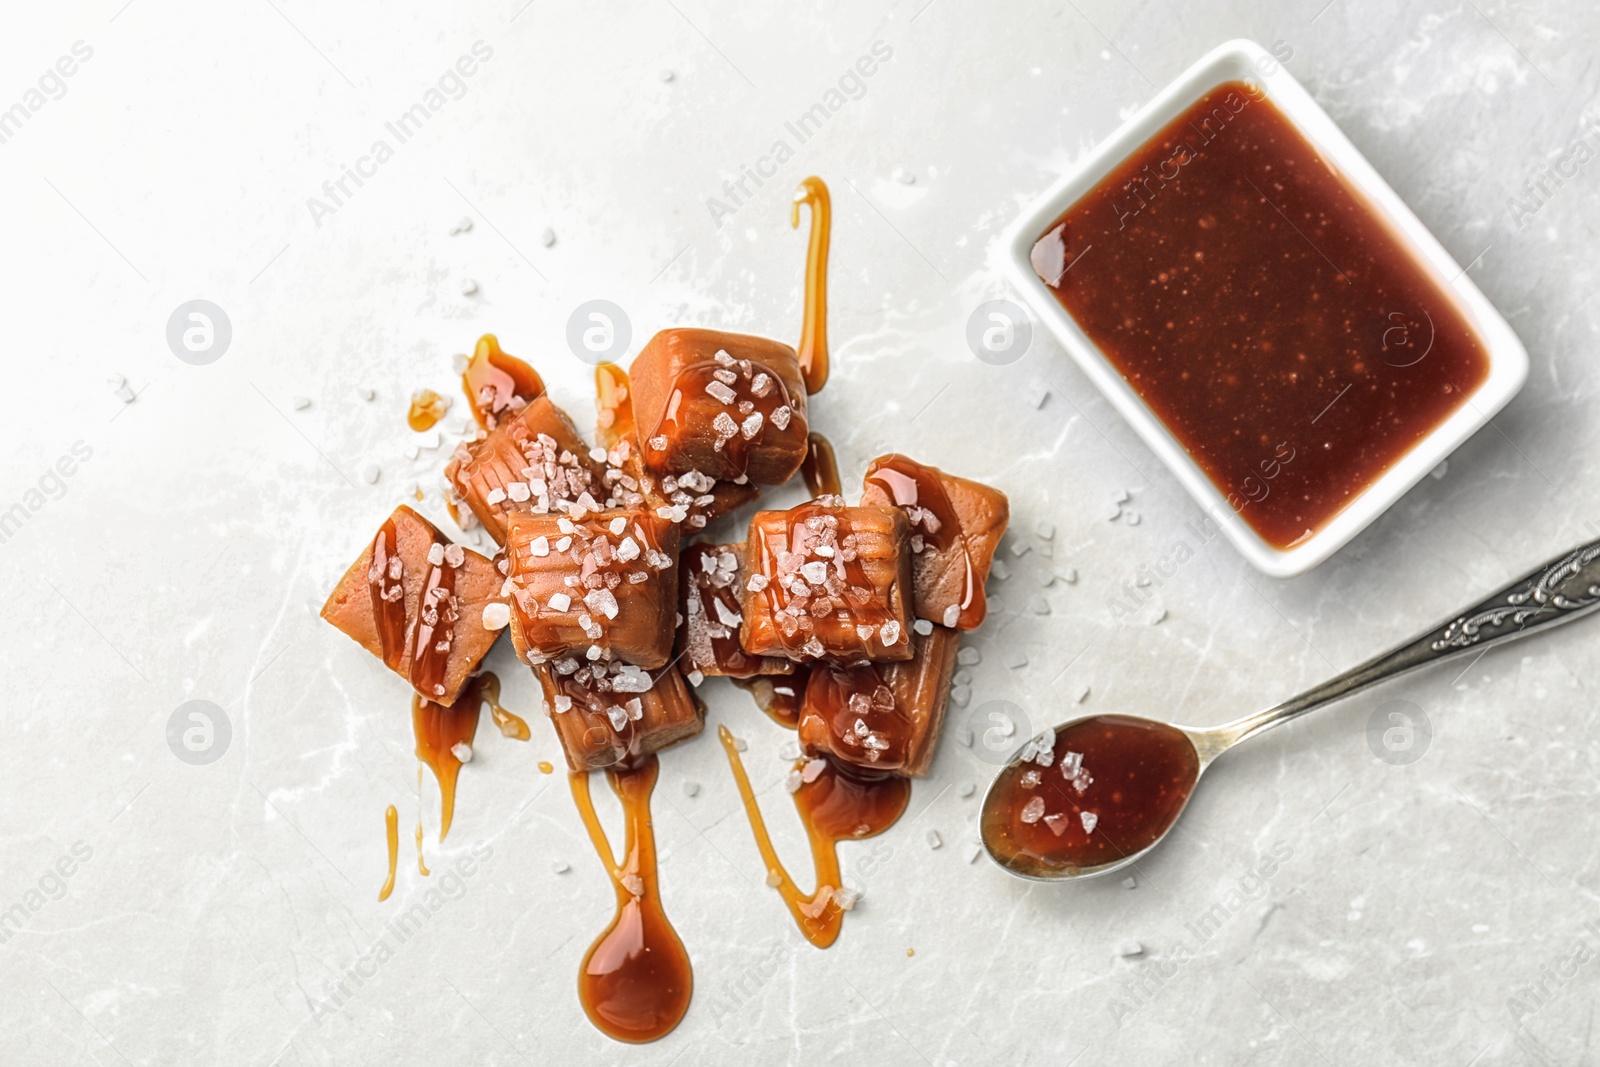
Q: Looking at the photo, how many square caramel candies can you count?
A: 10